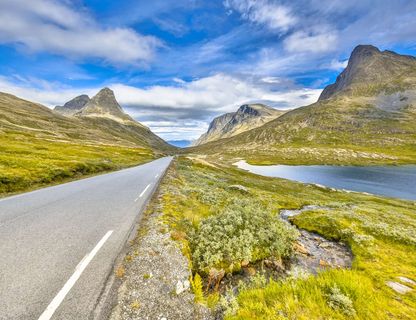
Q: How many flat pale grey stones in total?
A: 2